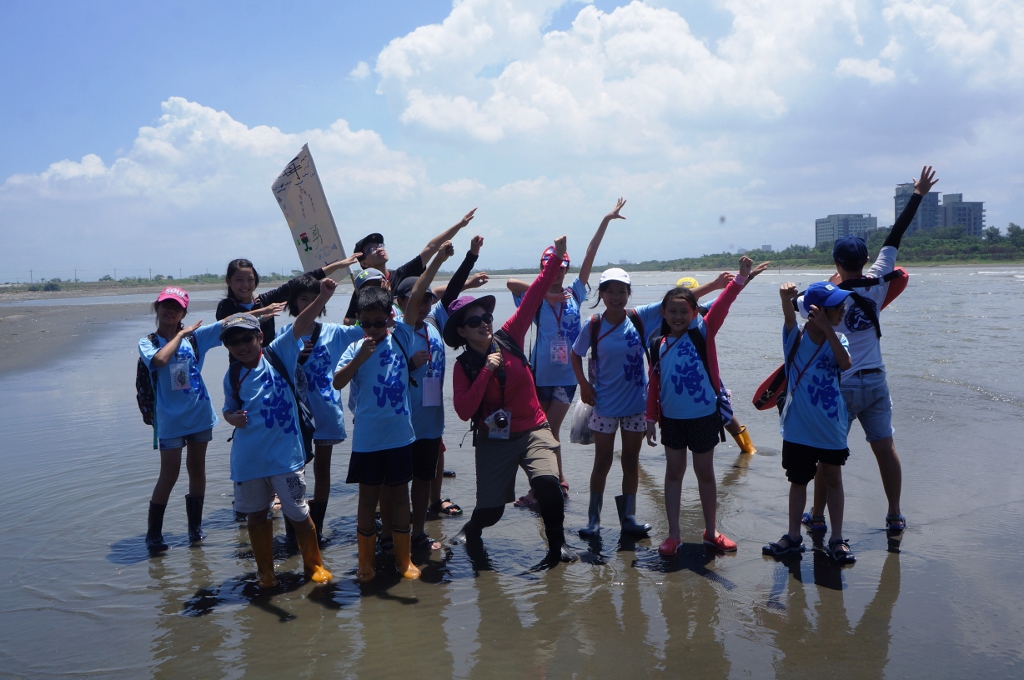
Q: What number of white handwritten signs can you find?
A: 1